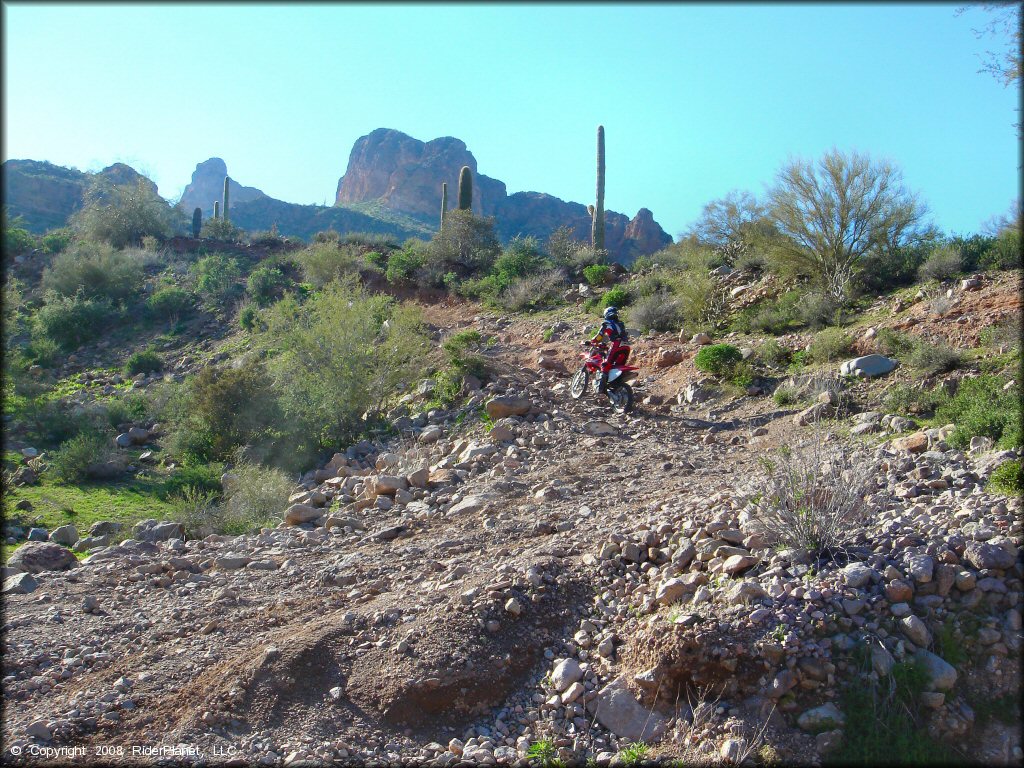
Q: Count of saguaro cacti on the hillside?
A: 6